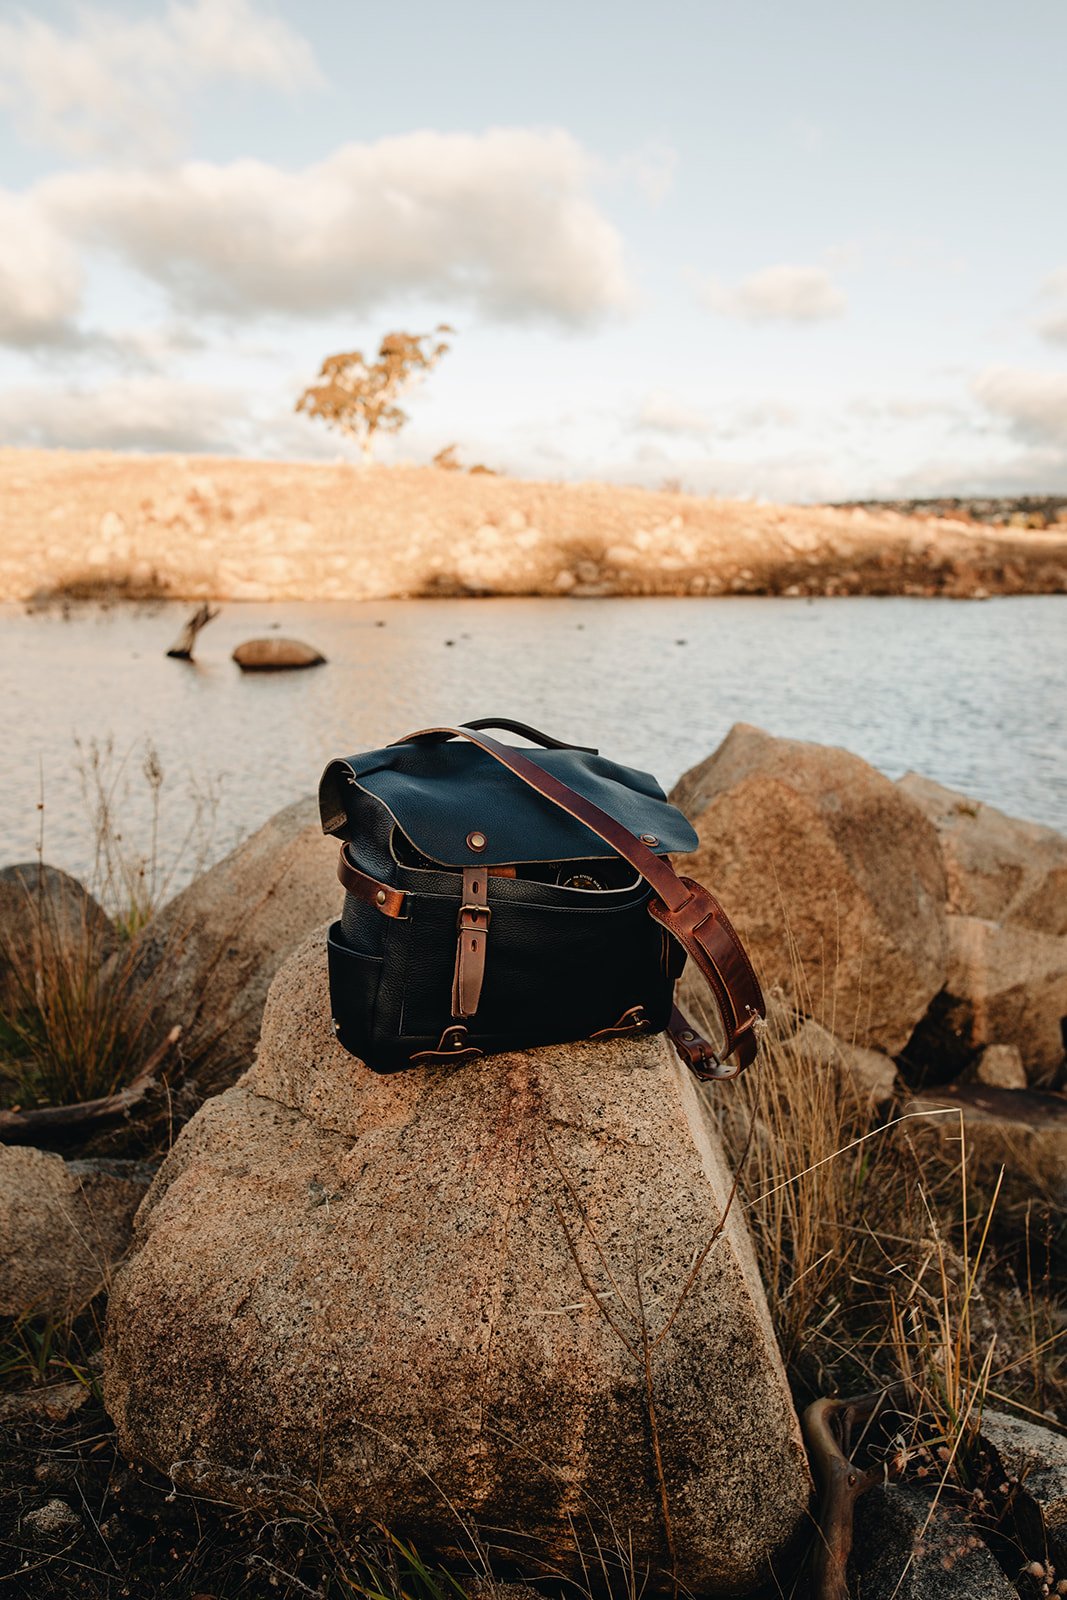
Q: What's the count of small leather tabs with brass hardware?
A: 2